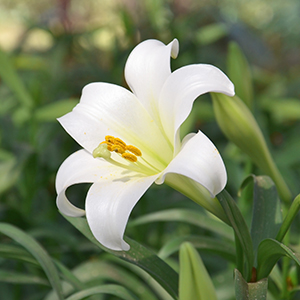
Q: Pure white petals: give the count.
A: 6